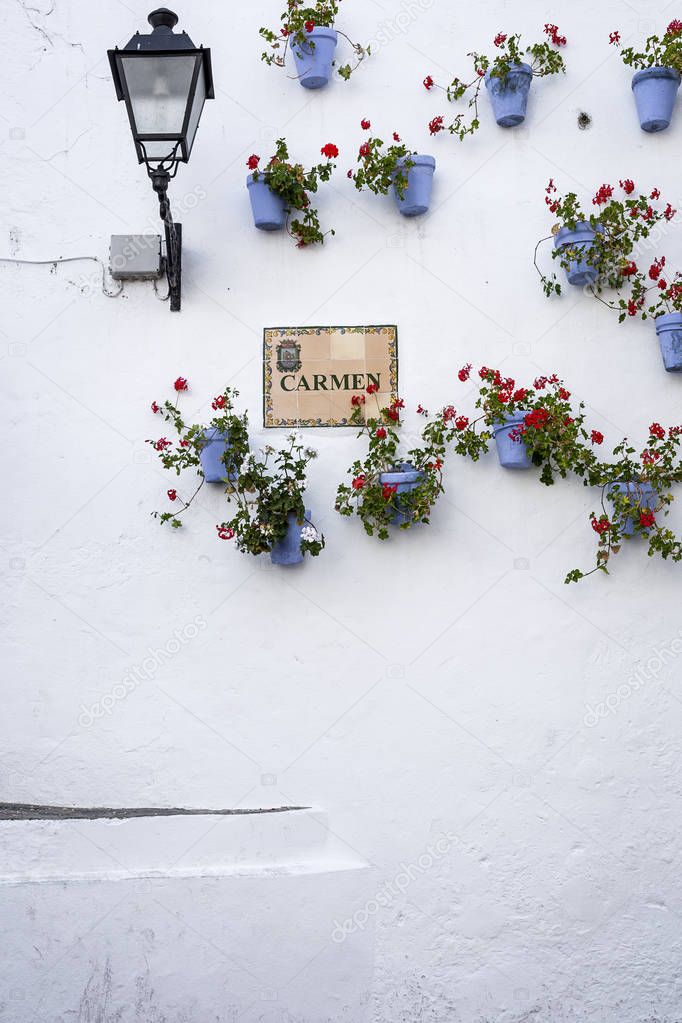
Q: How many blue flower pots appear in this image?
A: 12